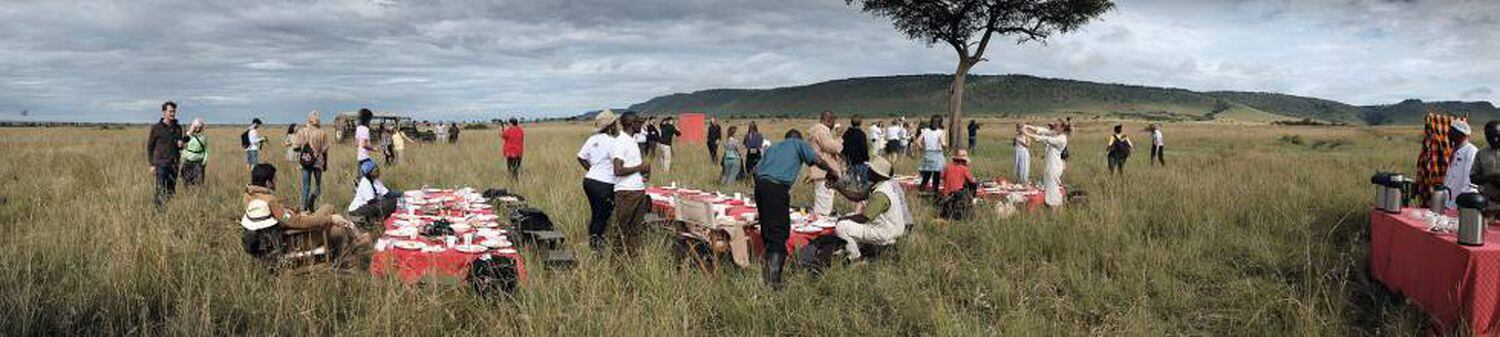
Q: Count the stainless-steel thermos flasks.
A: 4